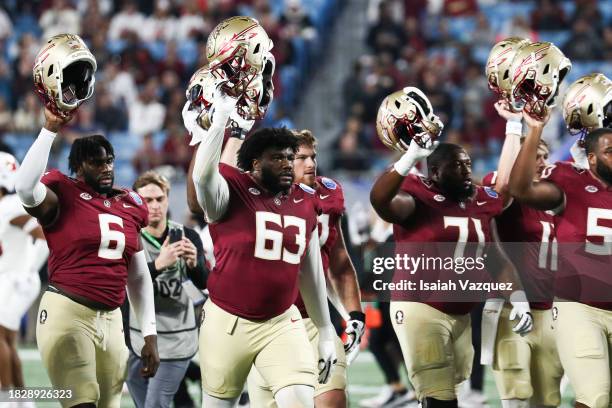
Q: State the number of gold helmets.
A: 8